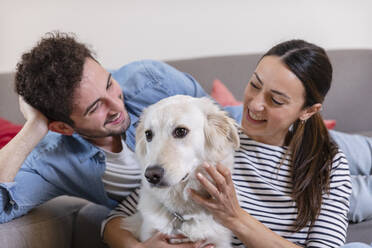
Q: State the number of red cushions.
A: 2